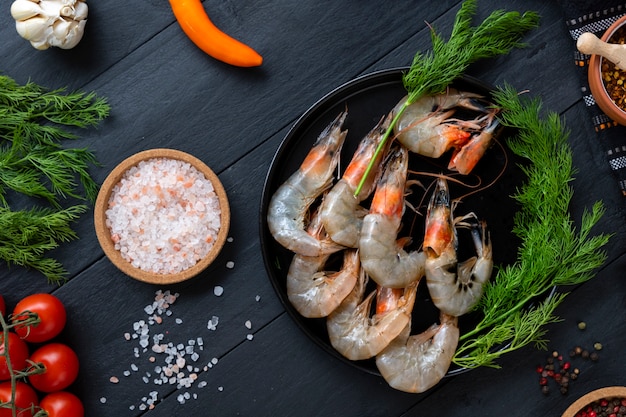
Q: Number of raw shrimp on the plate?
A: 8